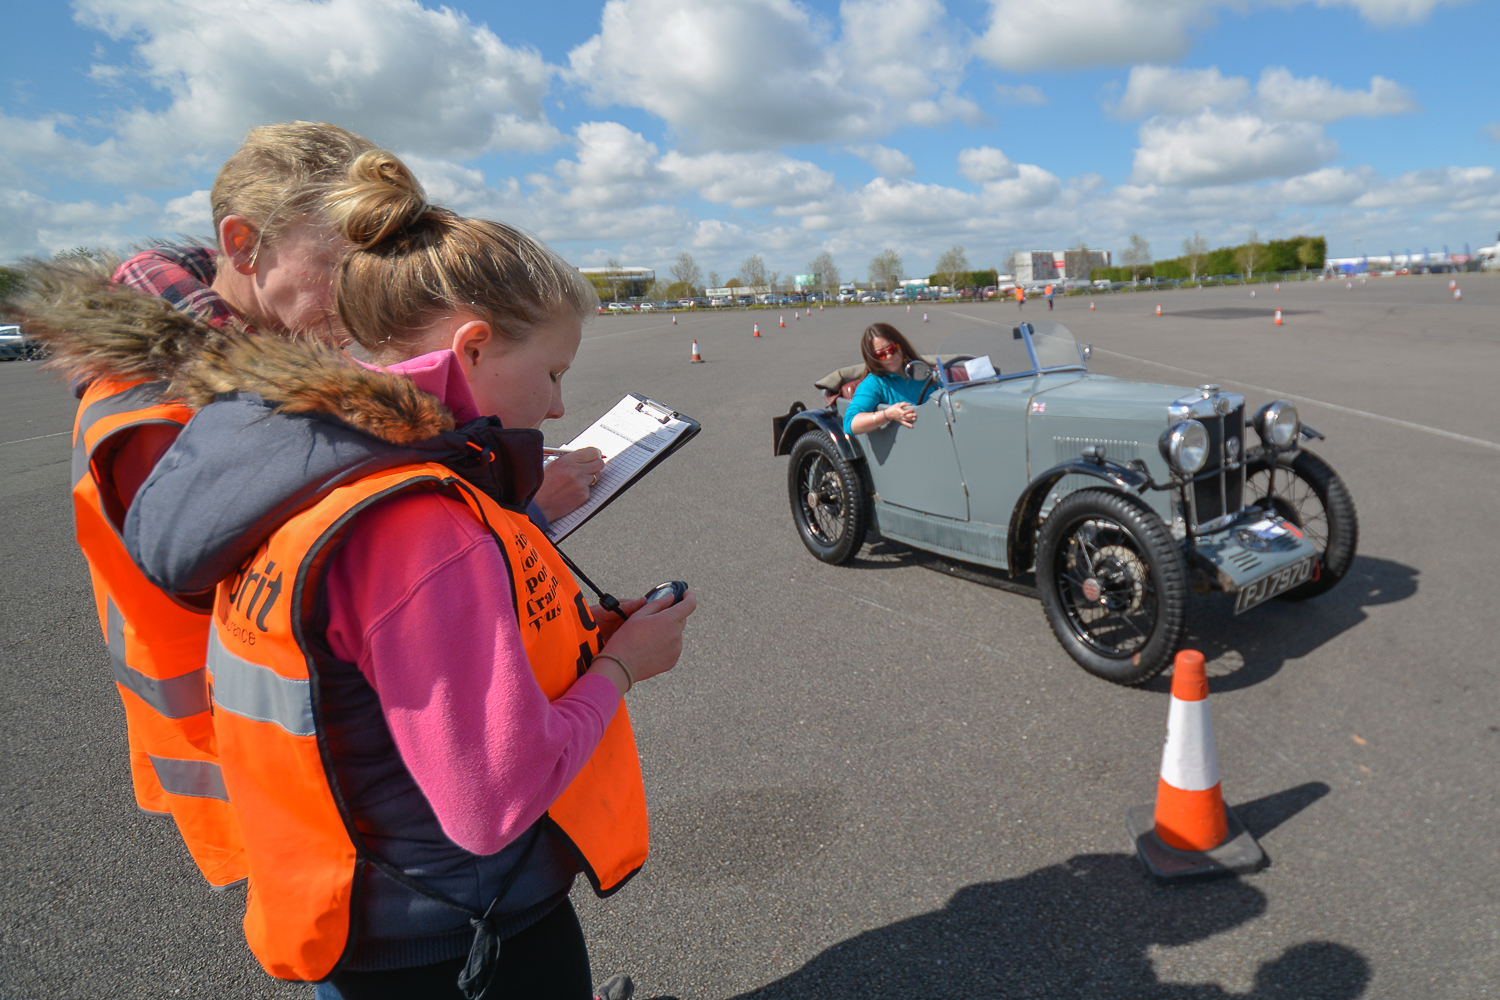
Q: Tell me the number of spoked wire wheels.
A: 3